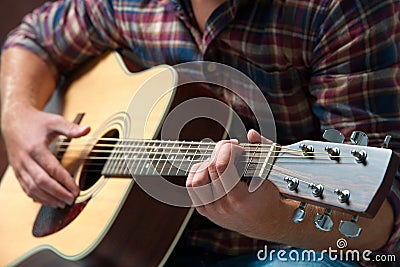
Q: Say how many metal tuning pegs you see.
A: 6